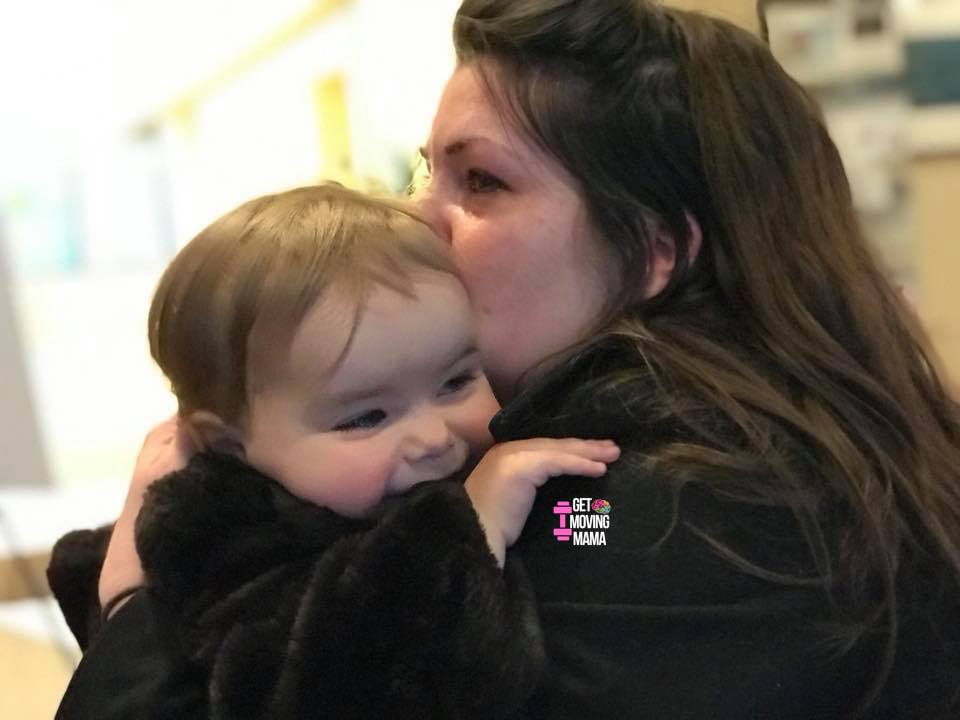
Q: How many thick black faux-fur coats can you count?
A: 1